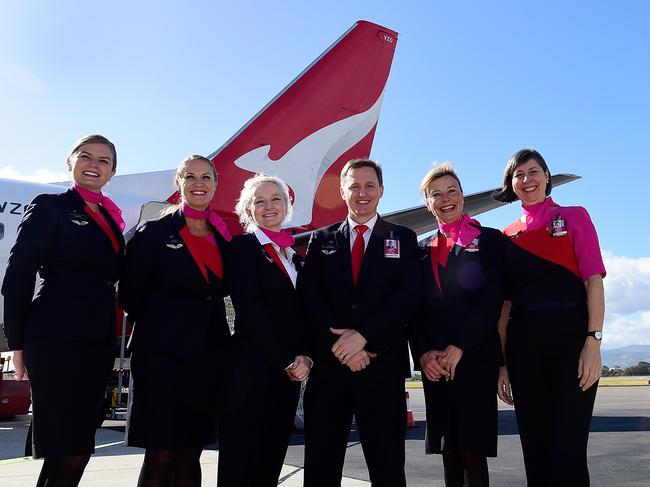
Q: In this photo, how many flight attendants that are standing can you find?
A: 6